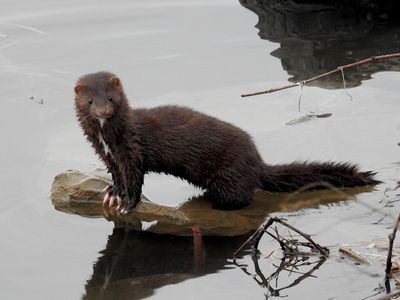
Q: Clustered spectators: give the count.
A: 0